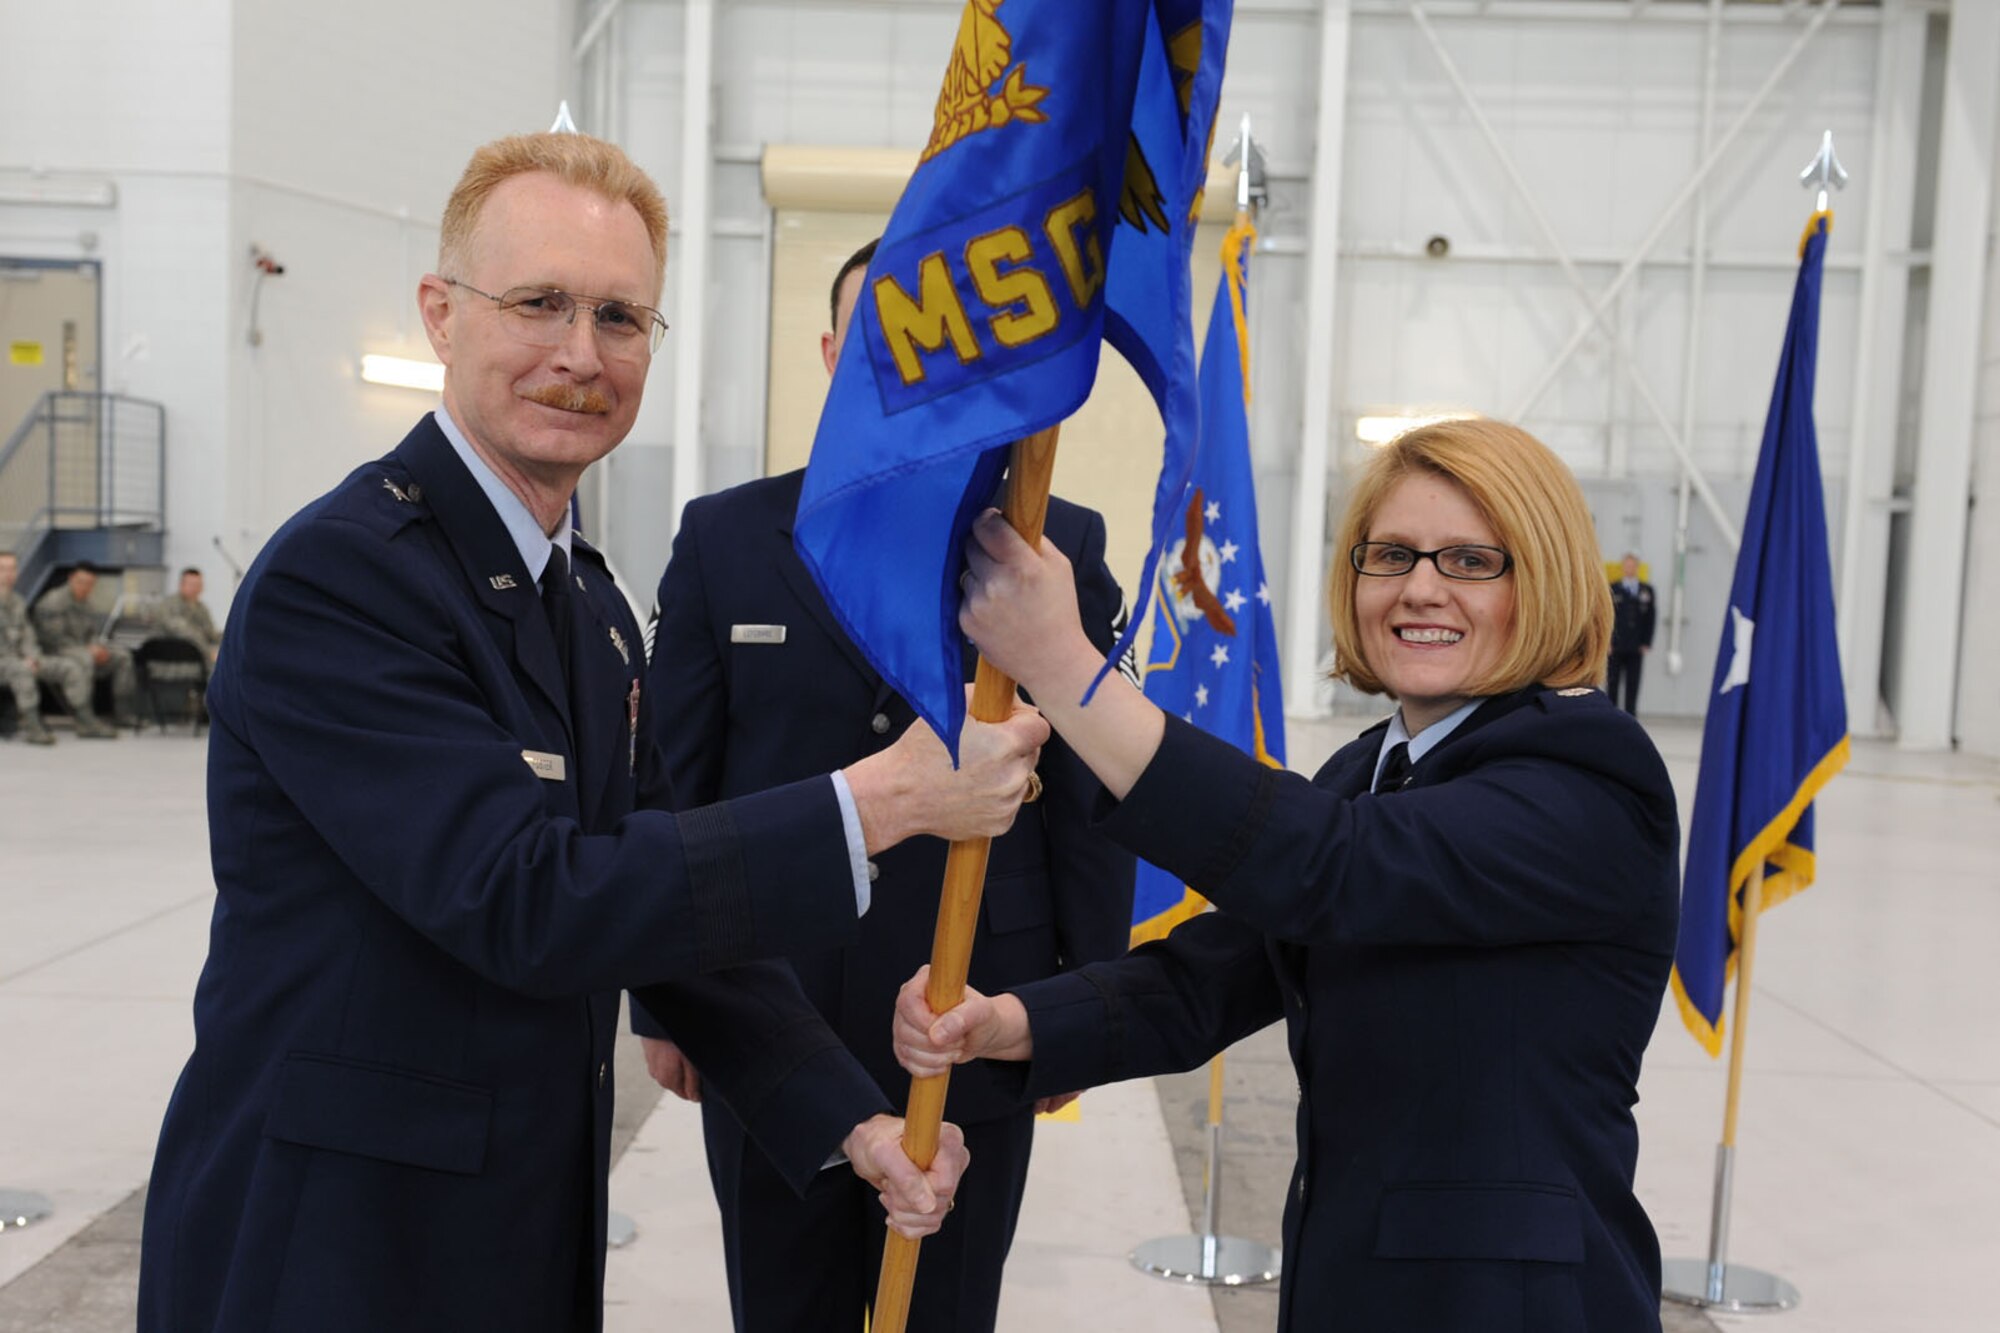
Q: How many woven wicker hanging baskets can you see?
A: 0